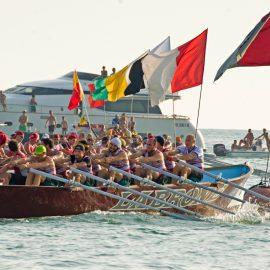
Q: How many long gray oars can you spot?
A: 5